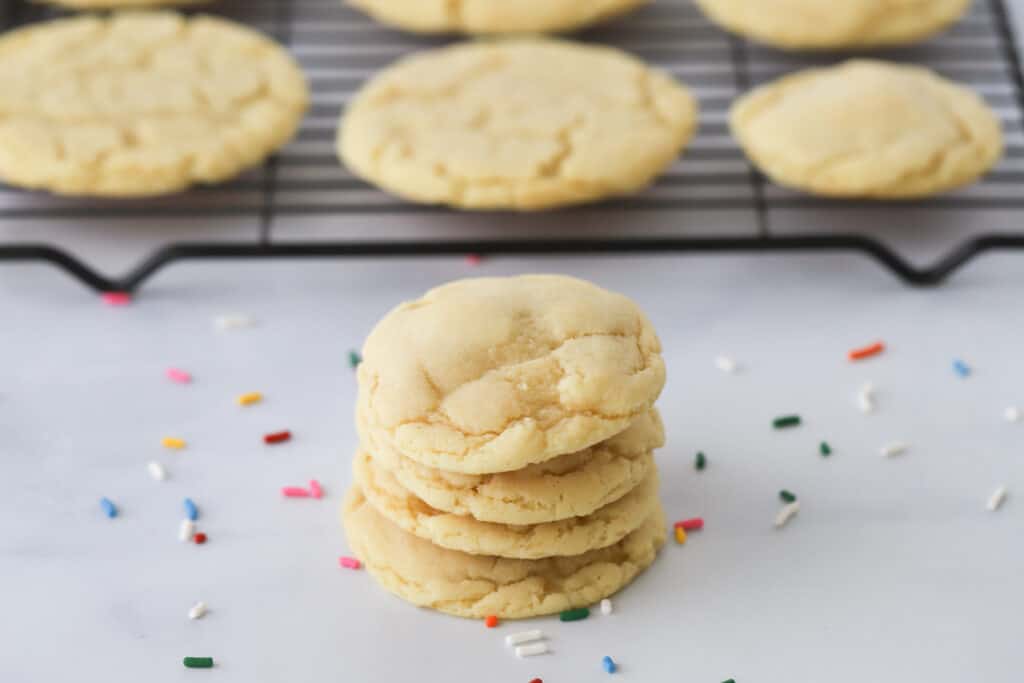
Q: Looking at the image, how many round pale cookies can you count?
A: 10